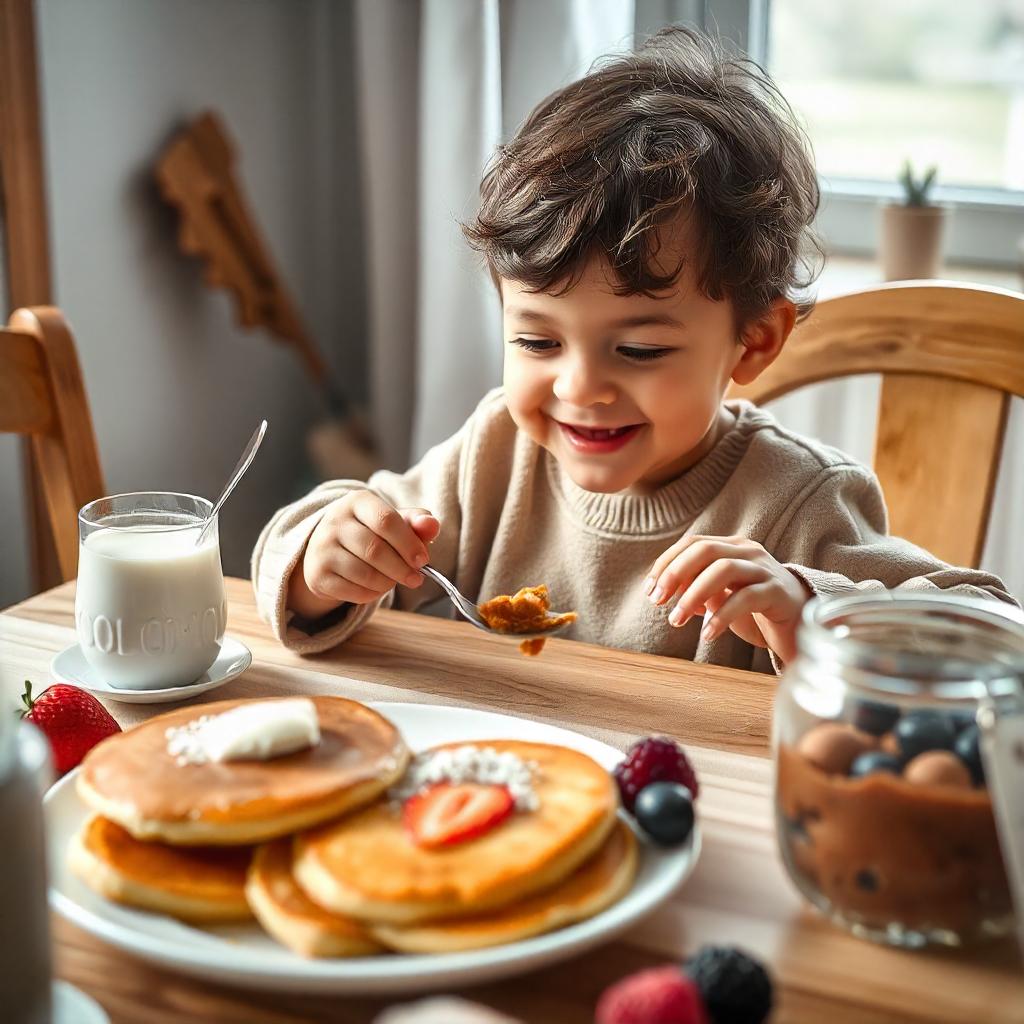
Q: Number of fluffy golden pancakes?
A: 5